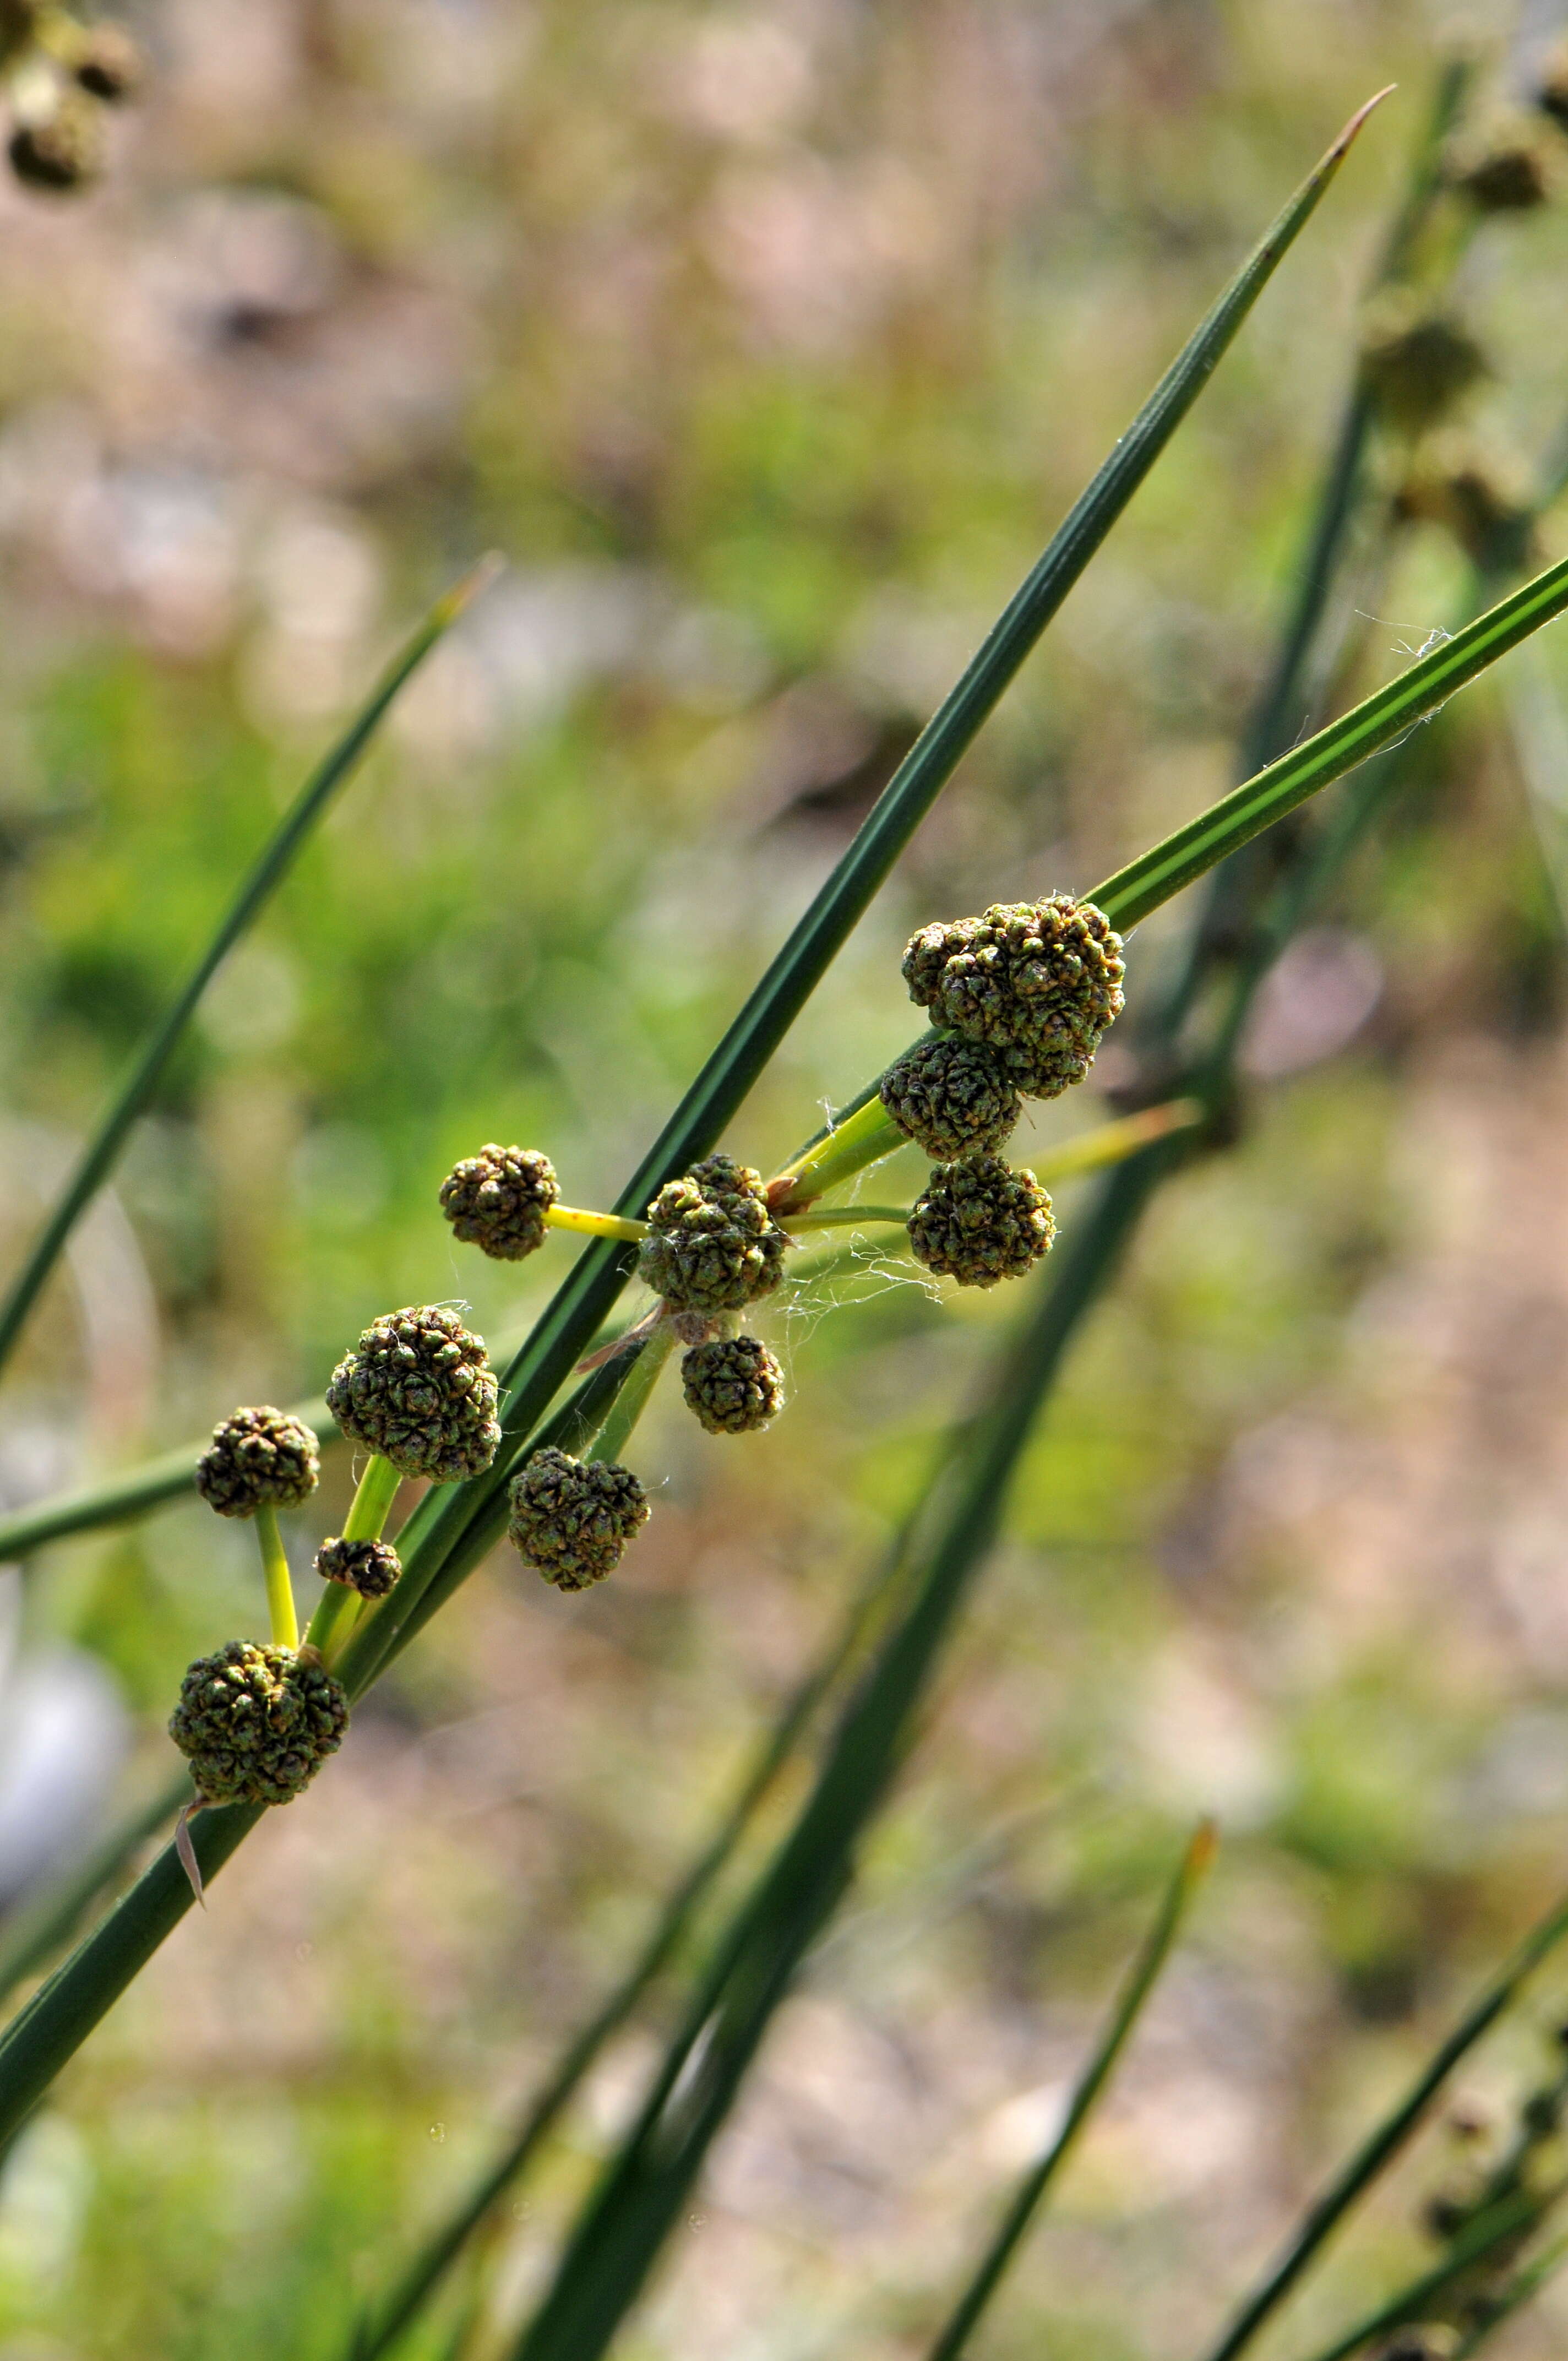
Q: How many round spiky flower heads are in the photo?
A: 11